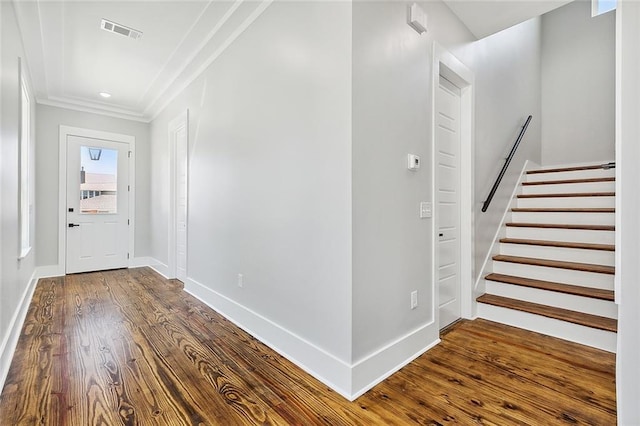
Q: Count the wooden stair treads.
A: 9